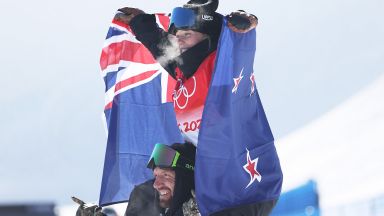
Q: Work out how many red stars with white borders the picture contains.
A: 3